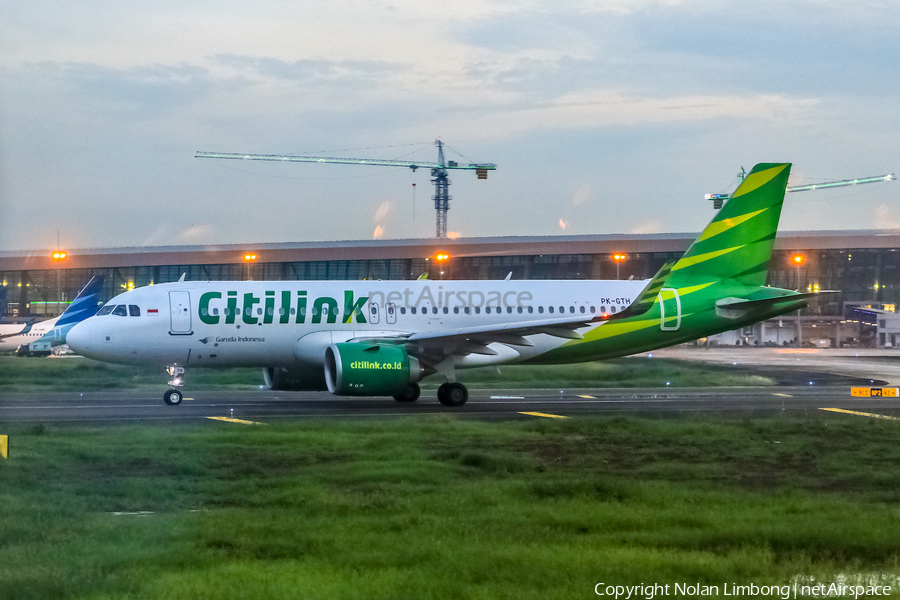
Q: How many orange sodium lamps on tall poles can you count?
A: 5